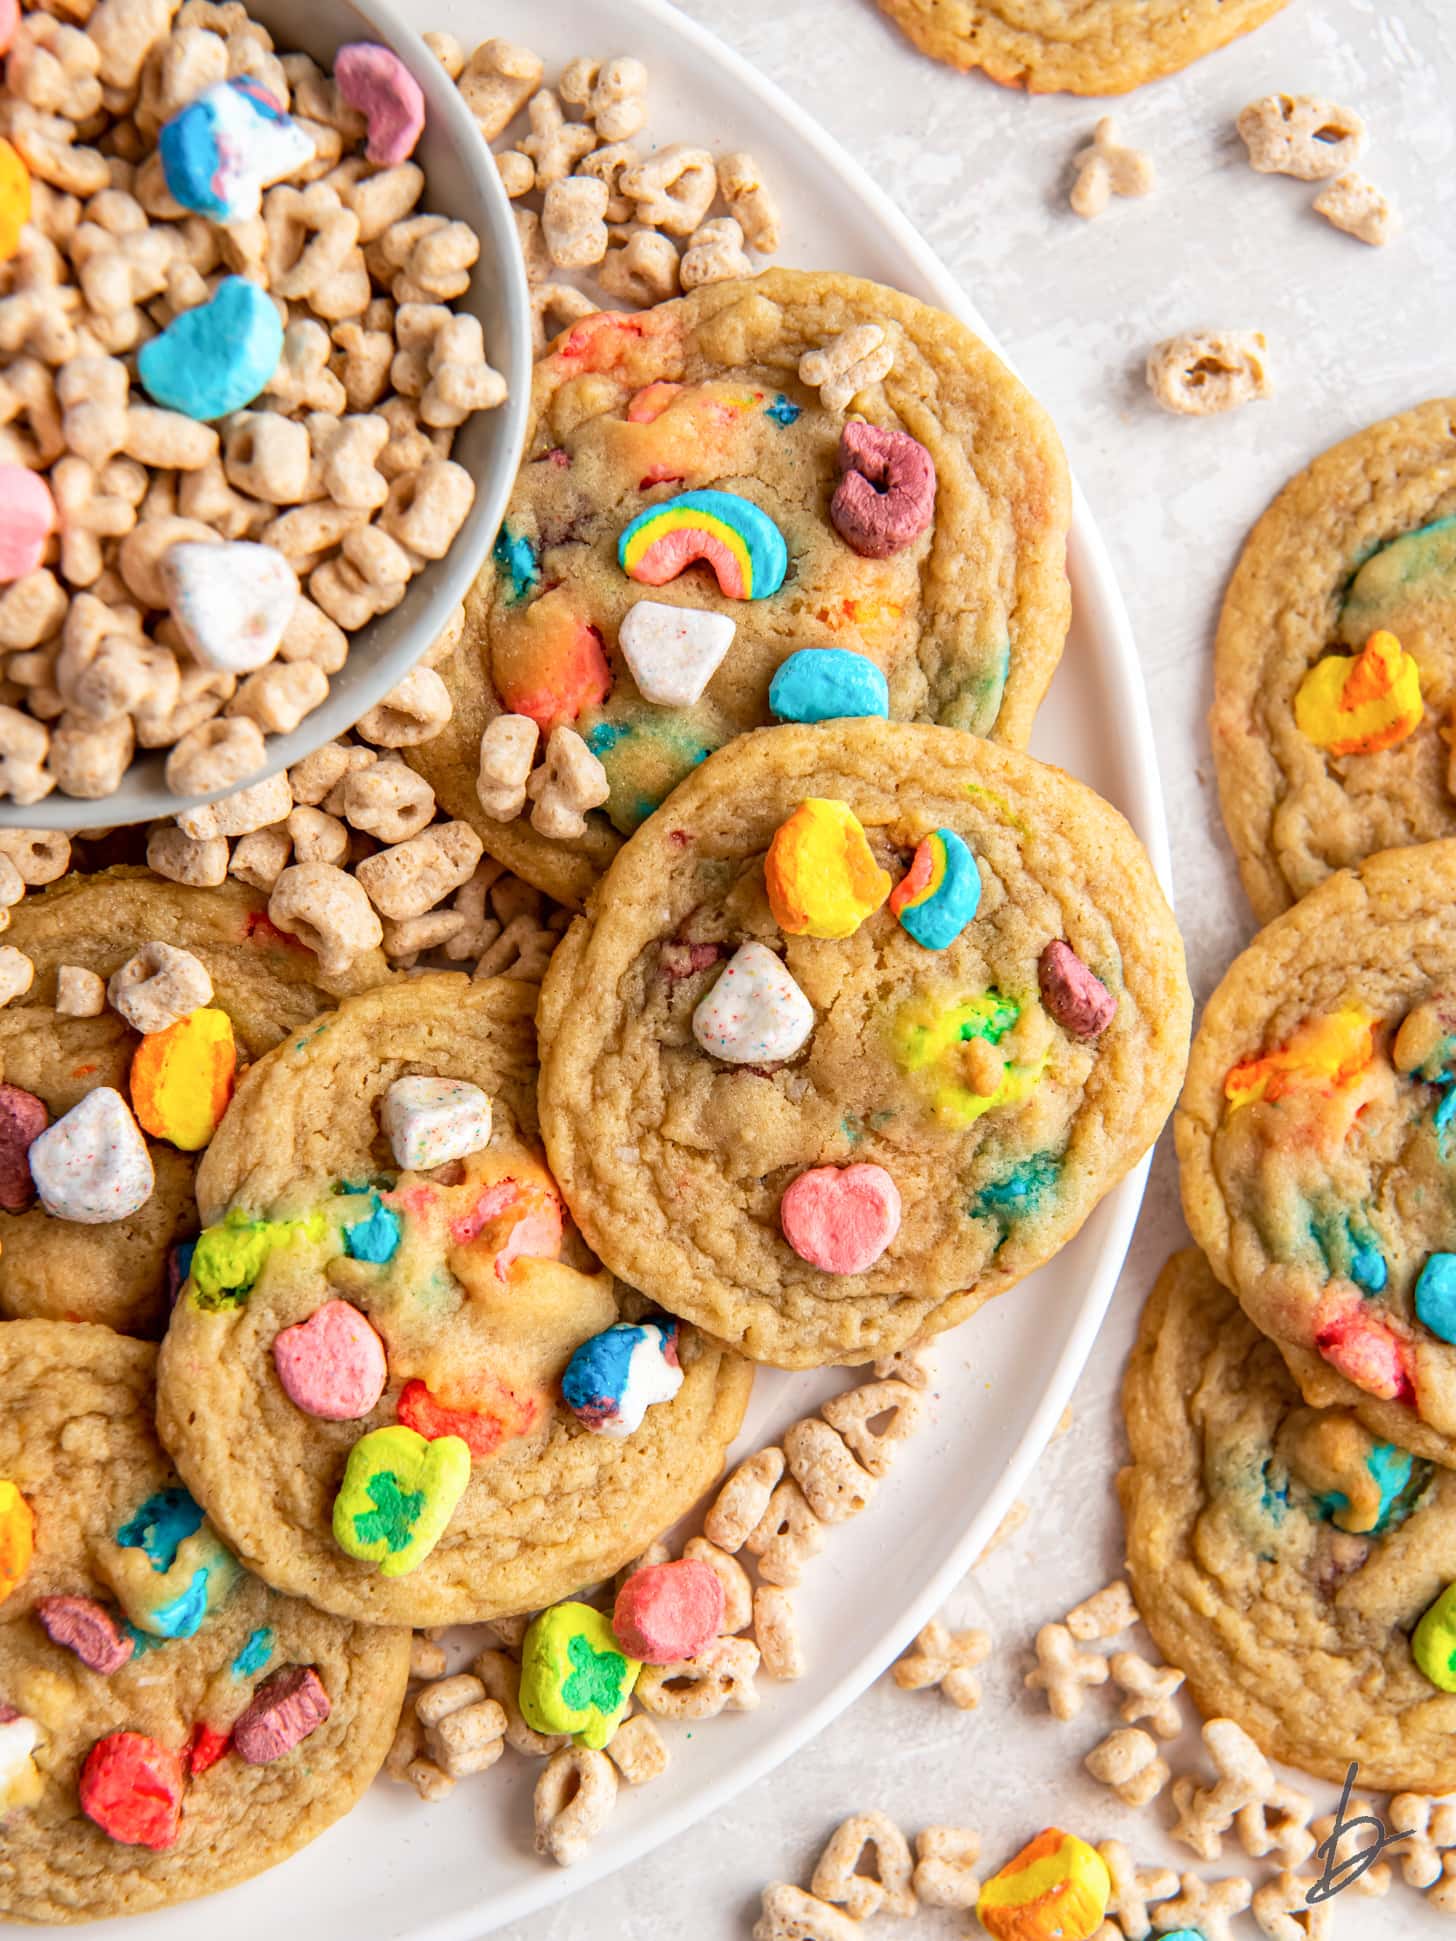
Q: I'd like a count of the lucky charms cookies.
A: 9